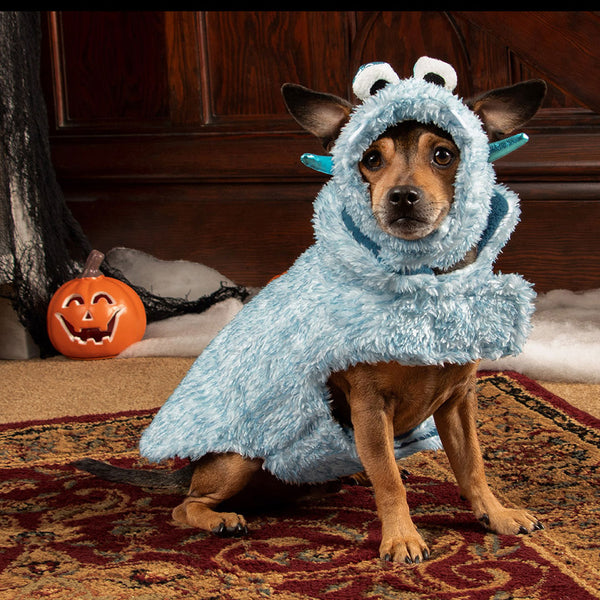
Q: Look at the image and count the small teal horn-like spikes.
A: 2